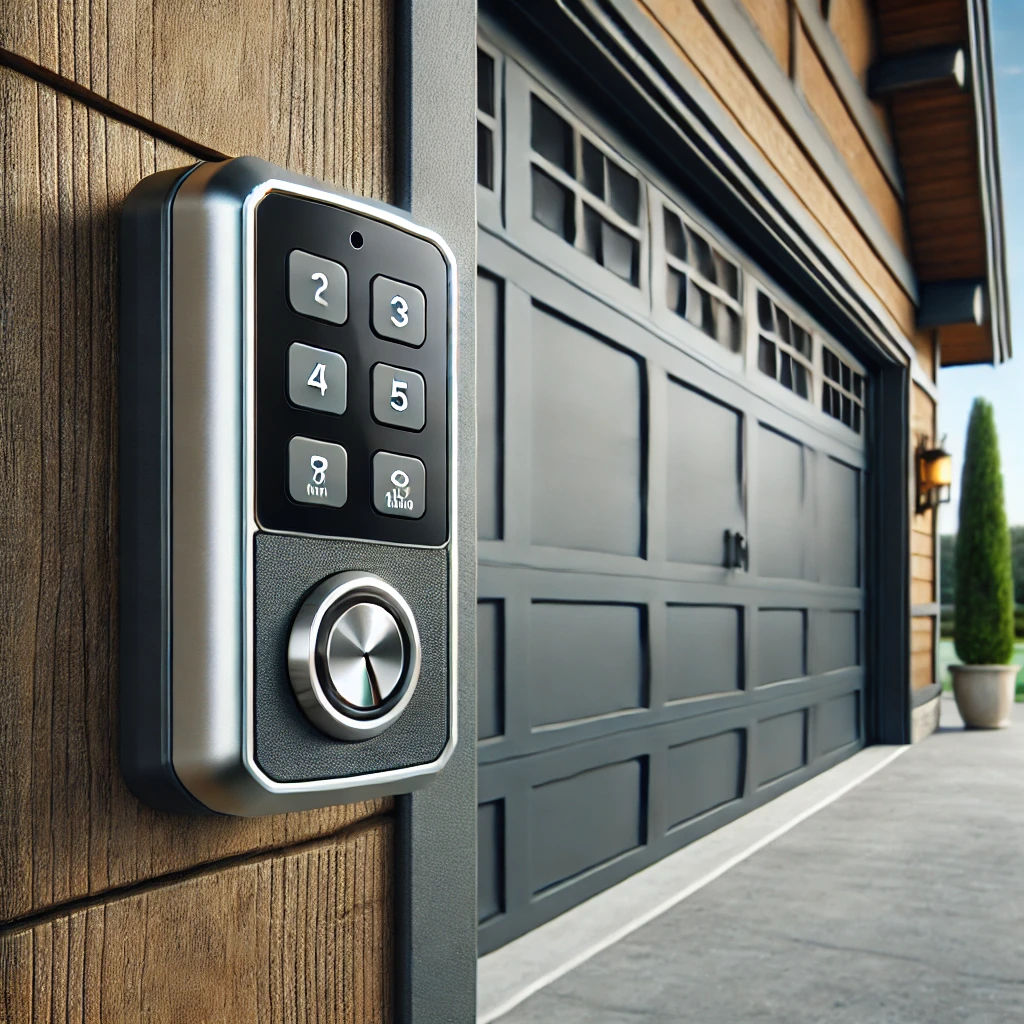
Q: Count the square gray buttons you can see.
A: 6